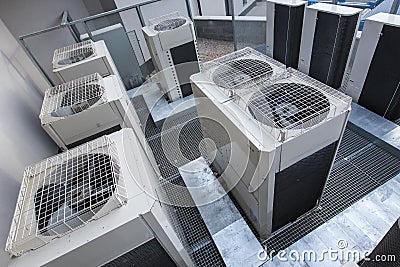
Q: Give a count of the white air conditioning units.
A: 8